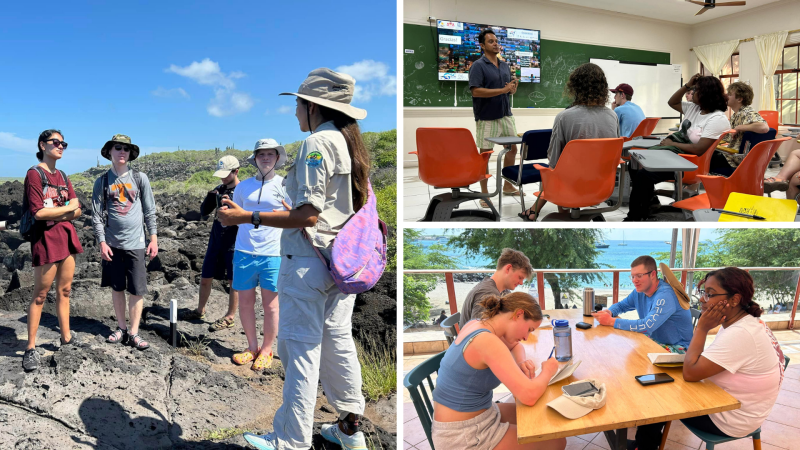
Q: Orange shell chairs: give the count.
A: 6